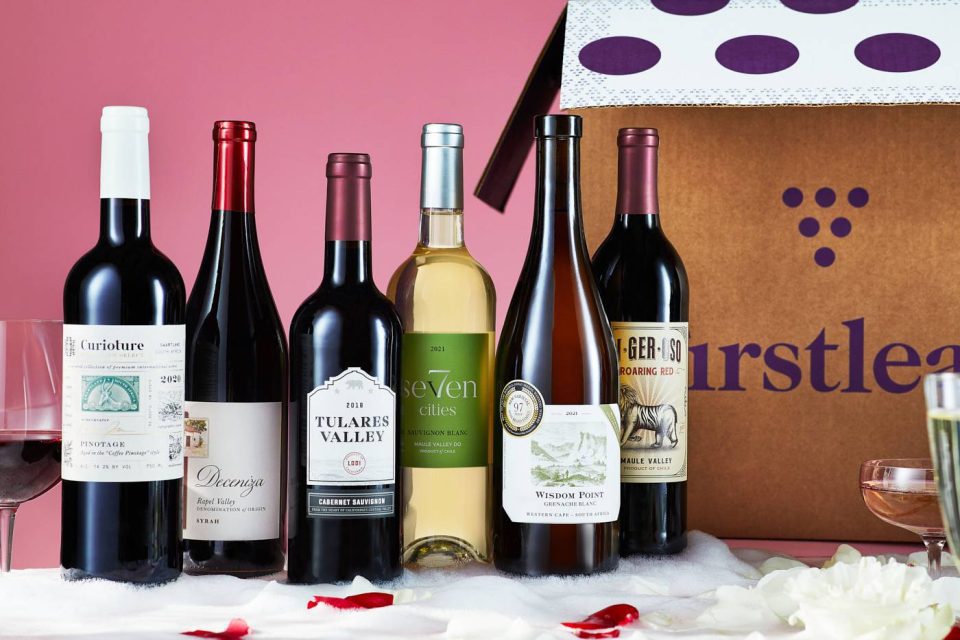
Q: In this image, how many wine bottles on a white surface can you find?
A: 6